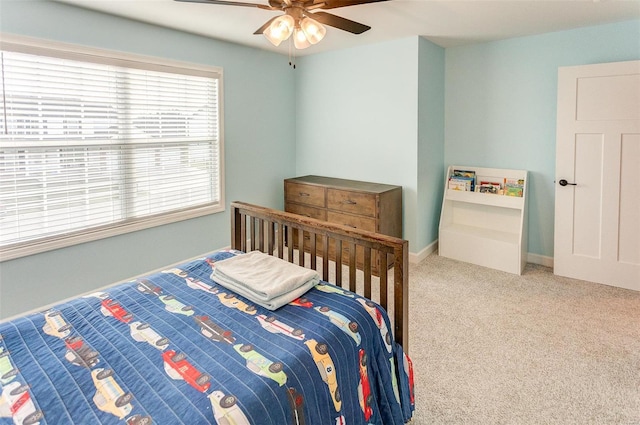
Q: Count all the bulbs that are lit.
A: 4